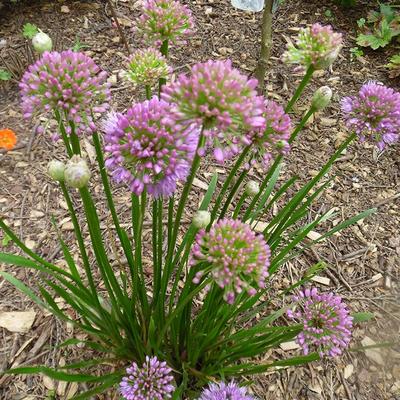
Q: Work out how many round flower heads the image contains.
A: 12